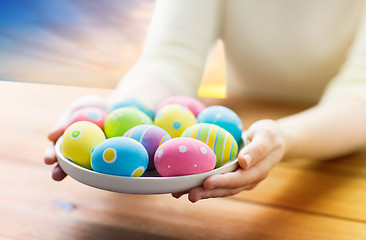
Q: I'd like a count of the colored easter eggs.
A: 11